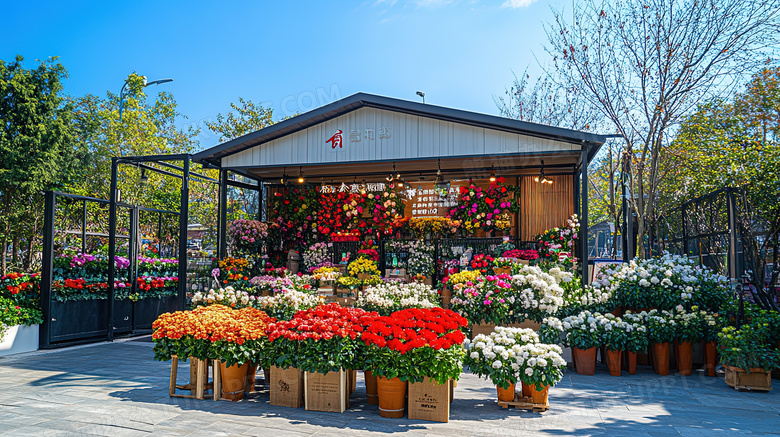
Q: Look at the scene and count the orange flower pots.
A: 13